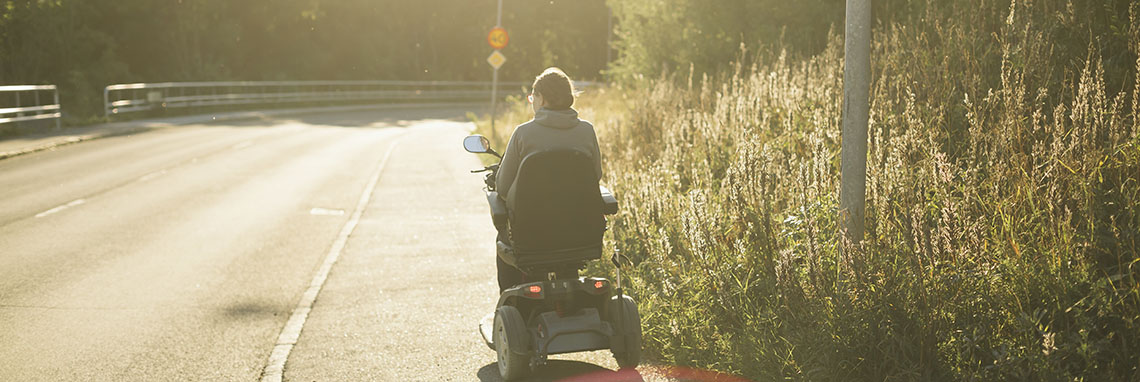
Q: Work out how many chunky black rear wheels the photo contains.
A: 2